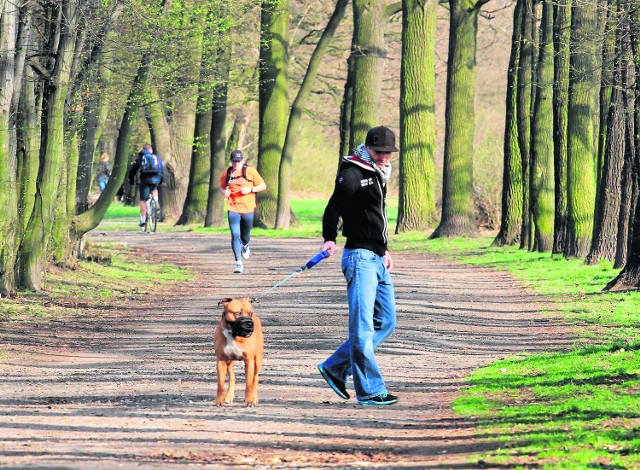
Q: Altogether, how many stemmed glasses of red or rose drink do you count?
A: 0